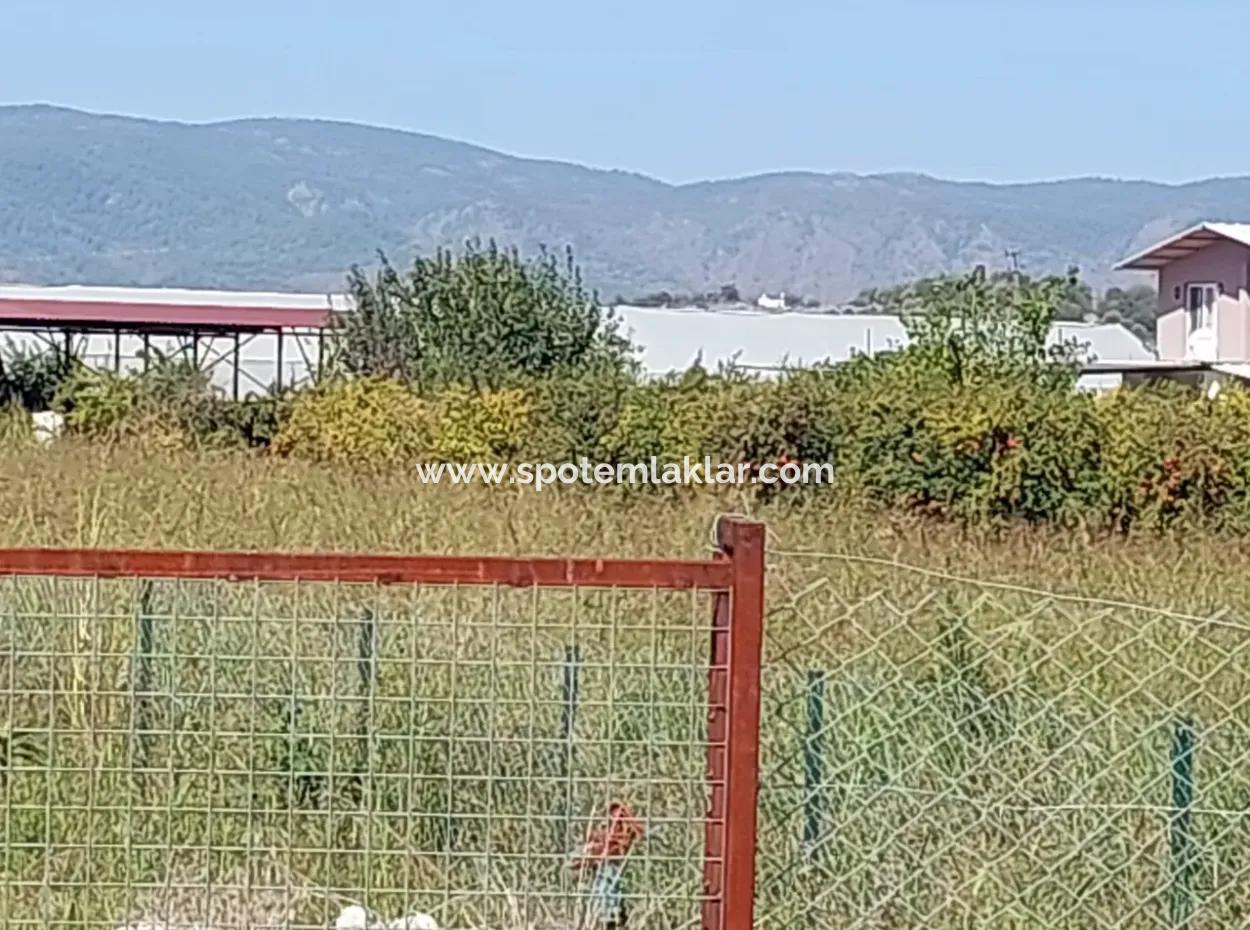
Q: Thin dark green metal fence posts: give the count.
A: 5